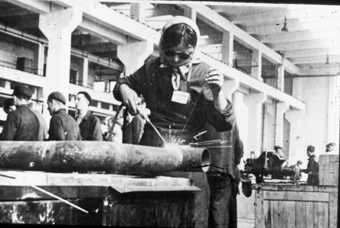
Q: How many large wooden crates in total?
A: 1